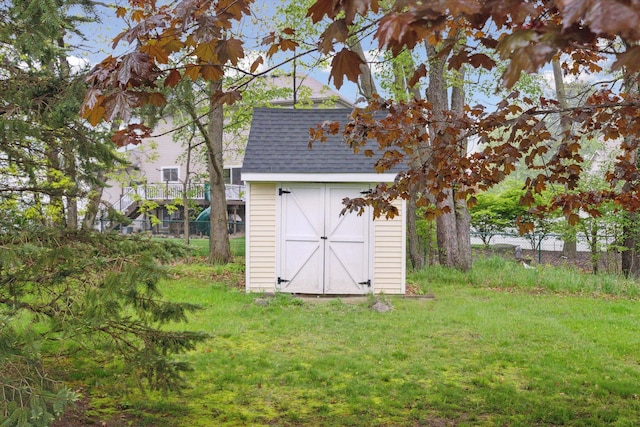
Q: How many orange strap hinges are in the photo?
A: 0